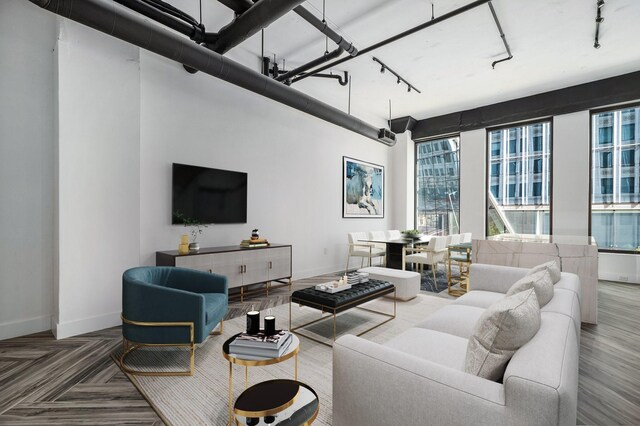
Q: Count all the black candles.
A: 2